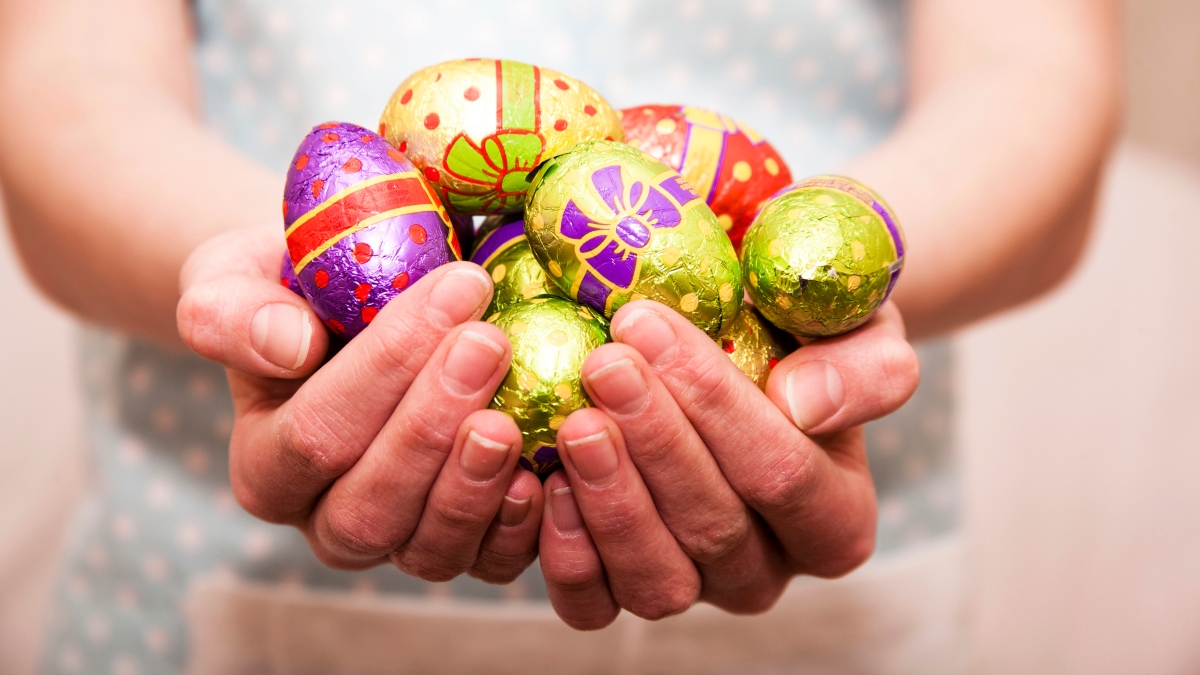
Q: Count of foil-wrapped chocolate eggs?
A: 9